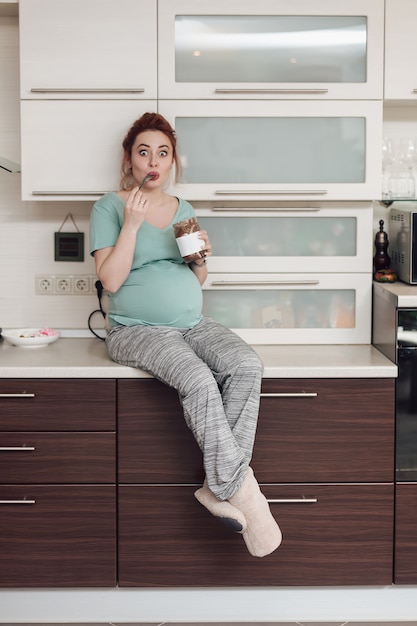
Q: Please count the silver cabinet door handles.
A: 12